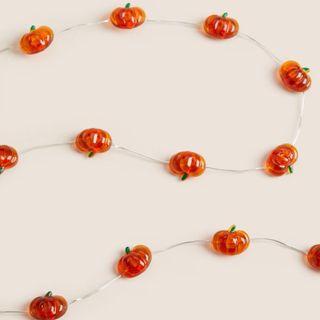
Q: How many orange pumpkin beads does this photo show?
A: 12